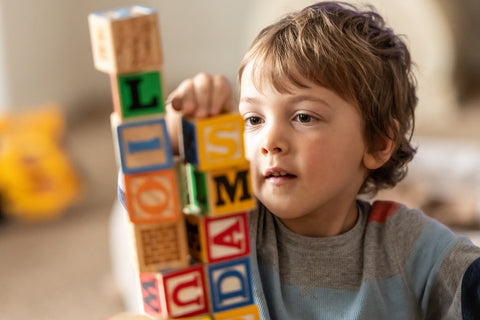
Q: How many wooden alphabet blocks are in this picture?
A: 11